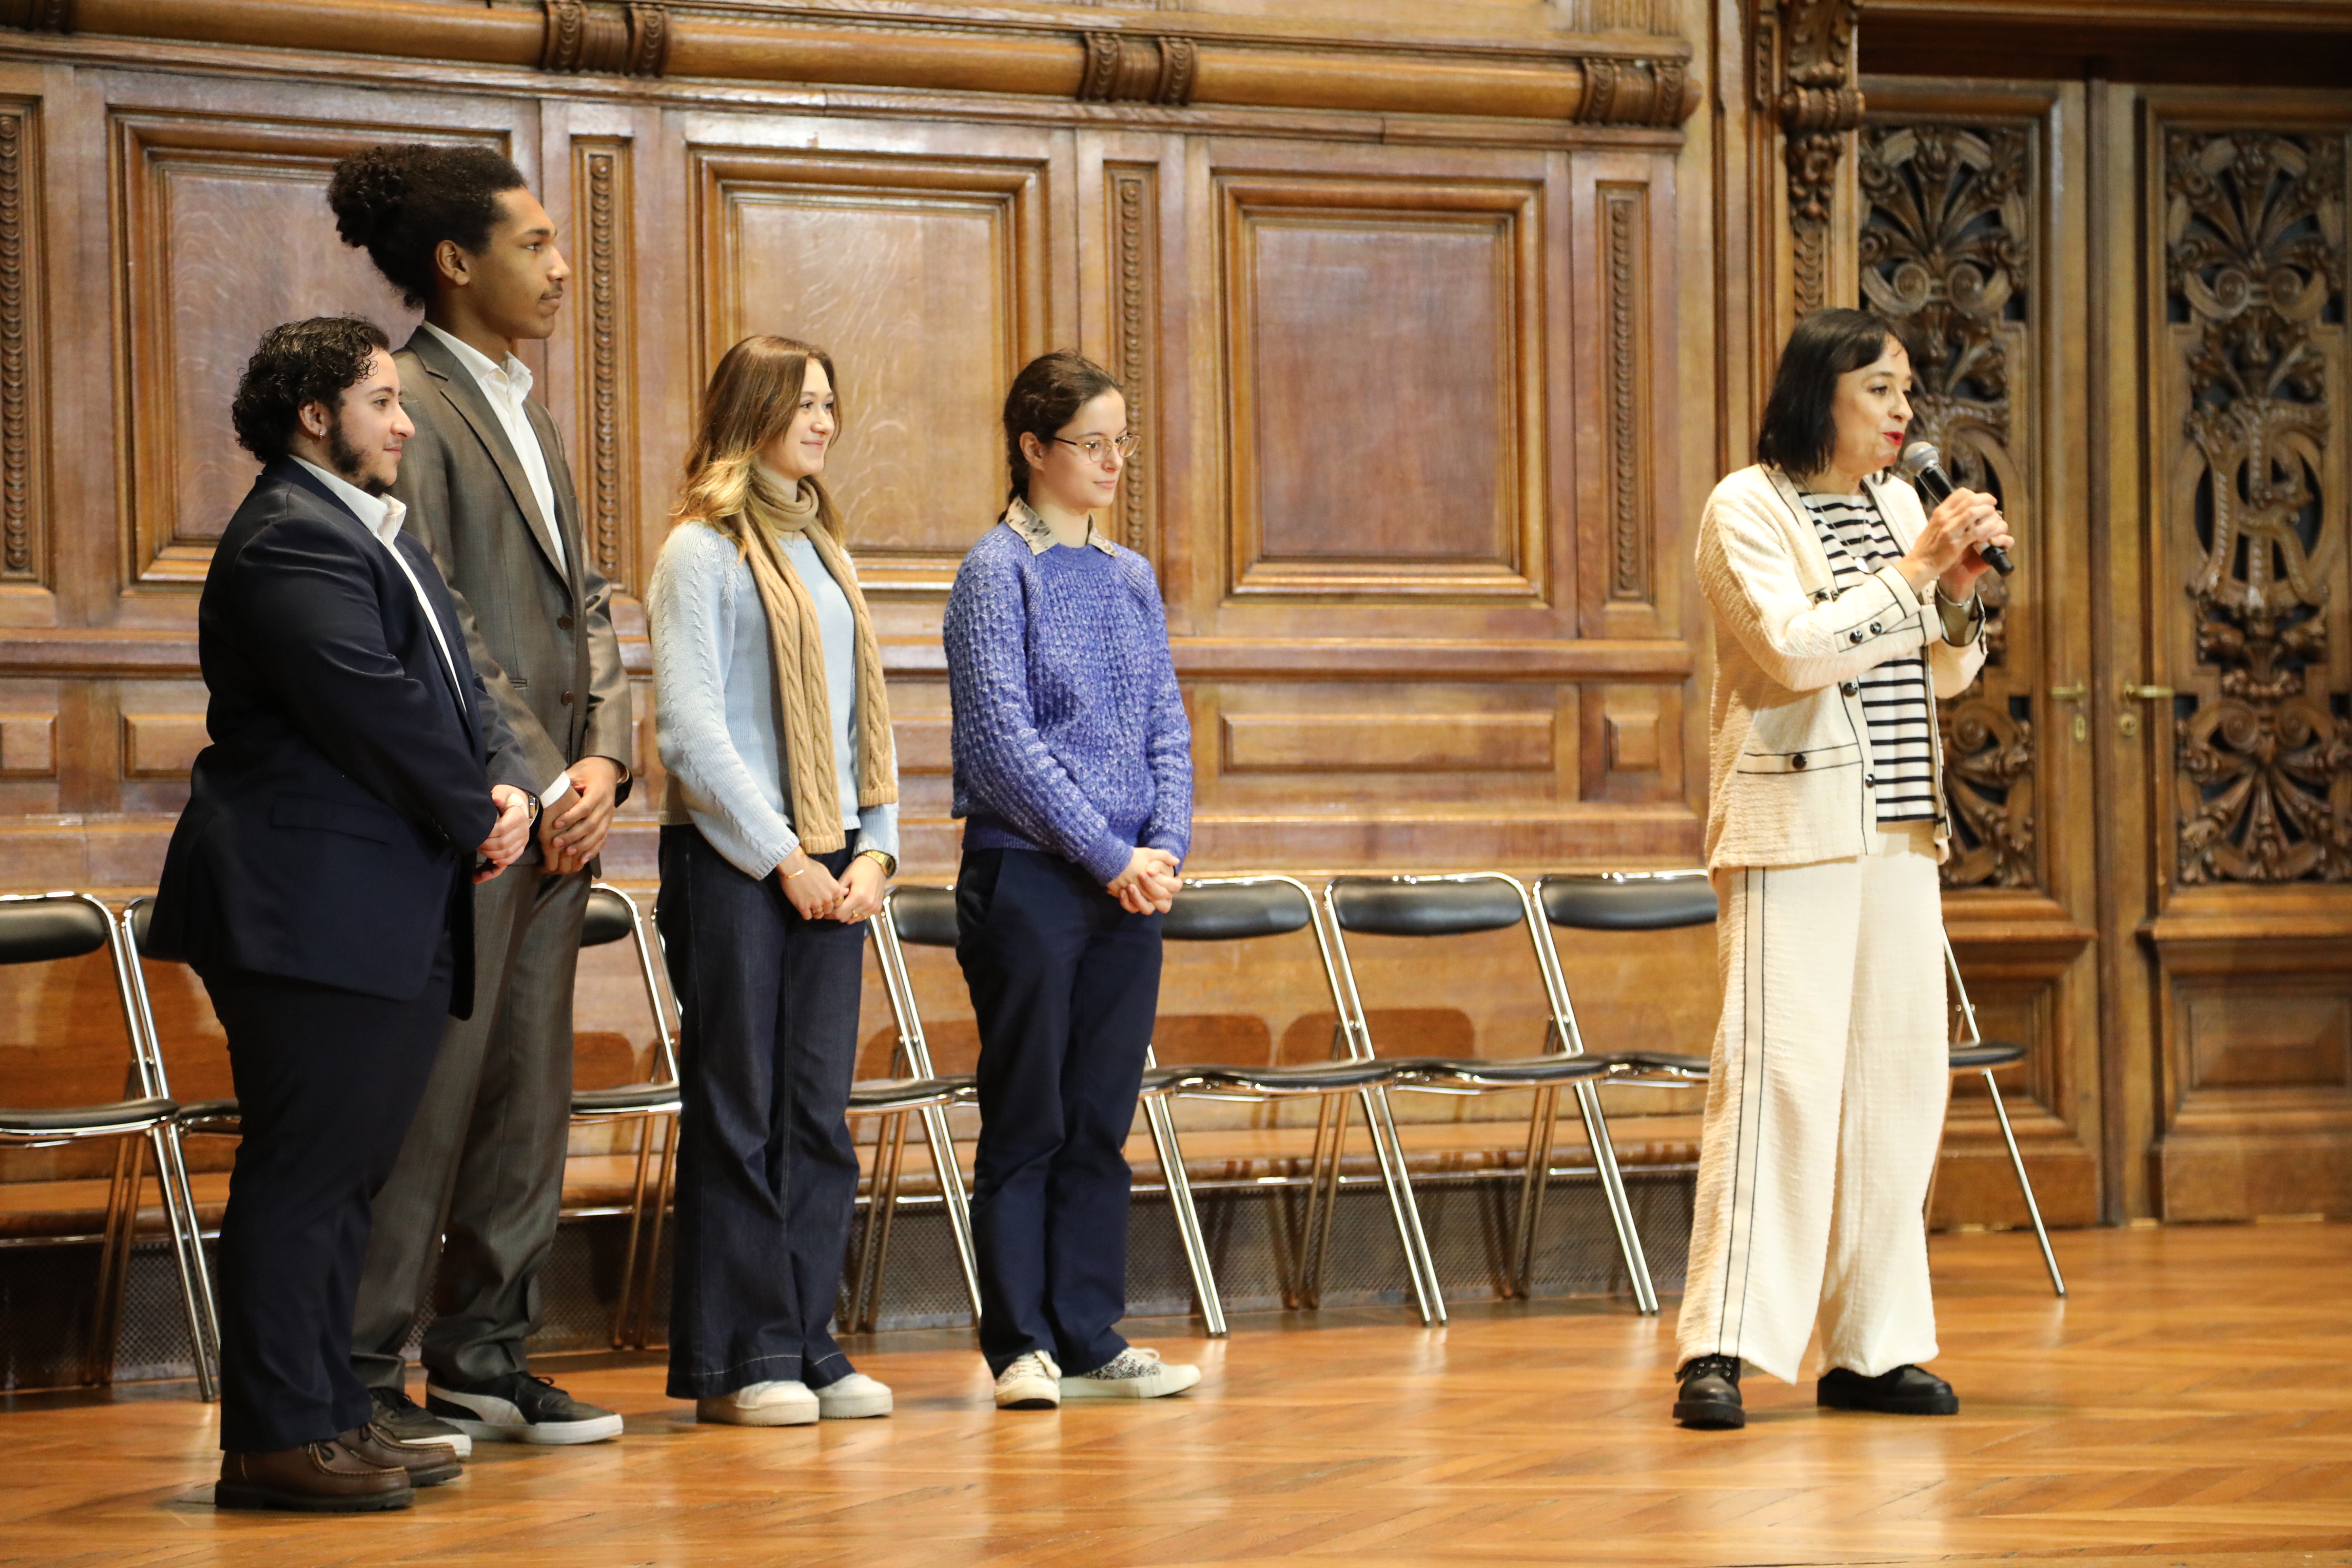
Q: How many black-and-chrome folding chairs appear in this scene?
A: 9